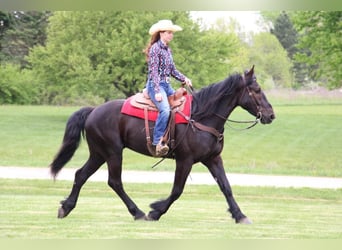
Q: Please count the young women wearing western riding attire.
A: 1